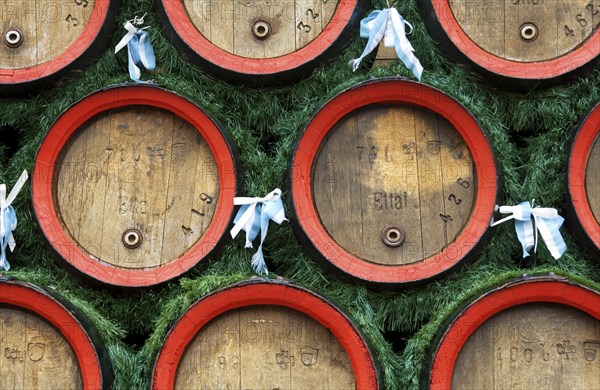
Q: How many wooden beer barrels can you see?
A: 9